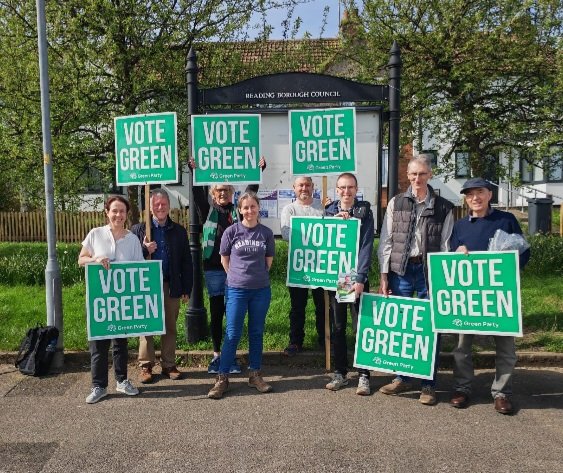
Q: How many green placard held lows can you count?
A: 4